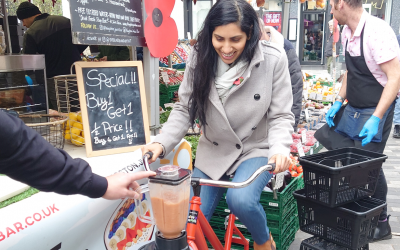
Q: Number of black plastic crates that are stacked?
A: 3